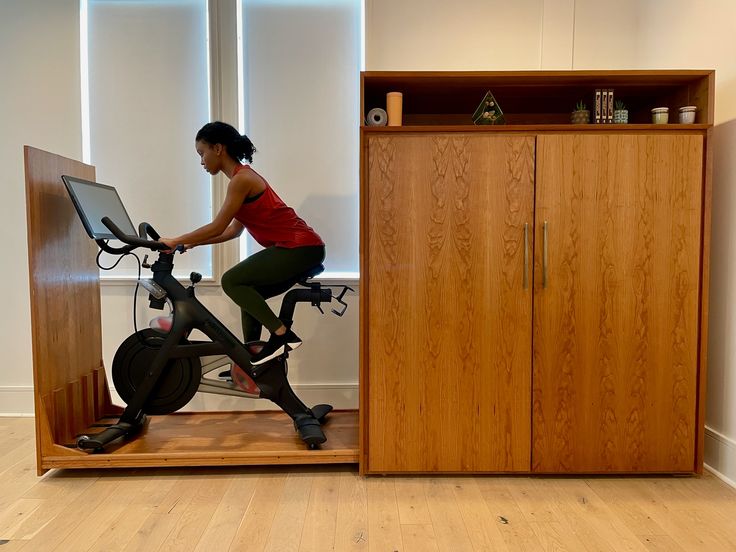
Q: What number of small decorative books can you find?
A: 3